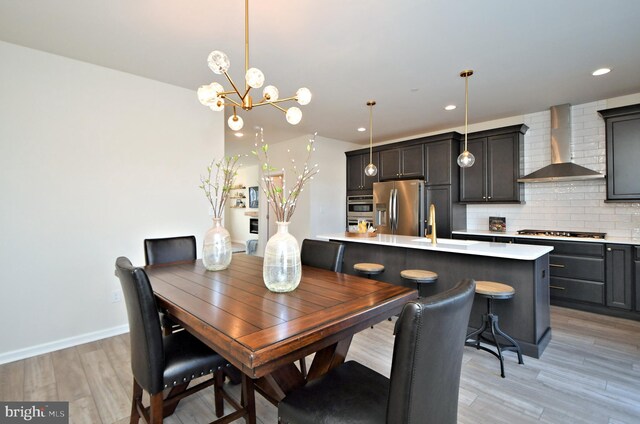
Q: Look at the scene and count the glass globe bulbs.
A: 11